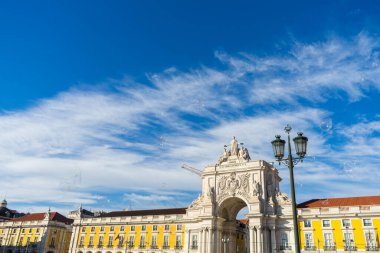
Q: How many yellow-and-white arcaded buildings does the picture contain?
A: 3